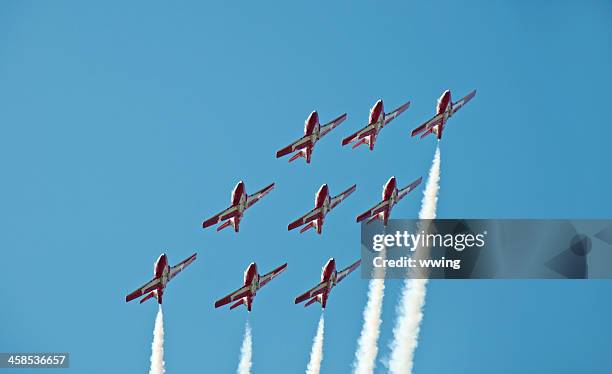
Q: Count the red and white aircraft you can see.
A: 9